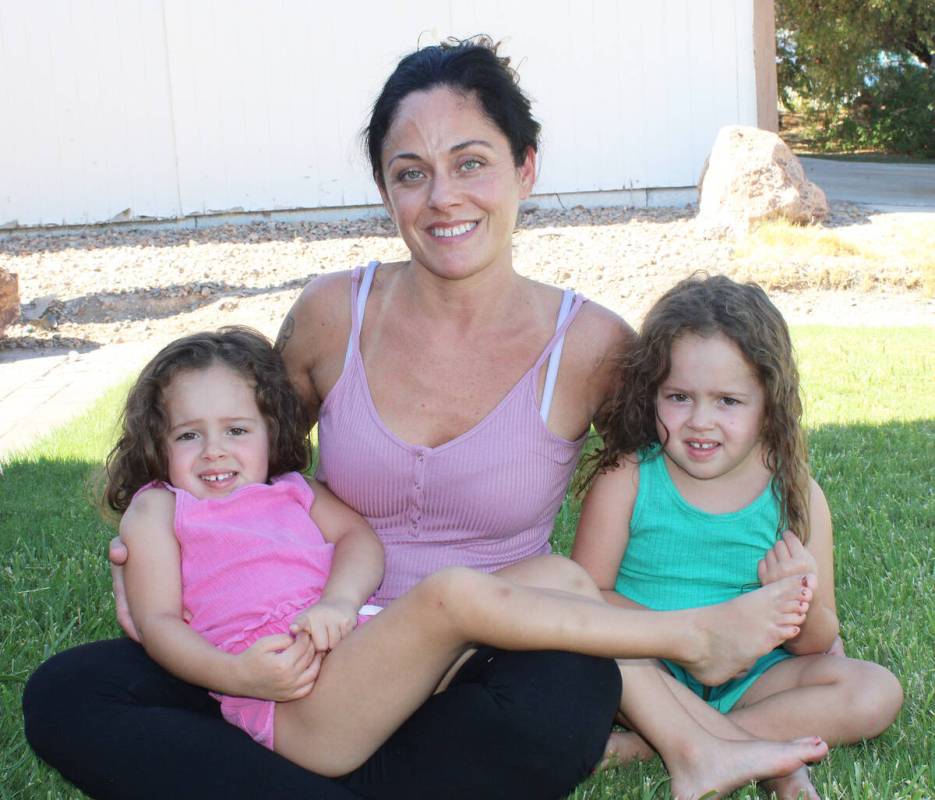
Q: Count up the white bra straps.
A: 2